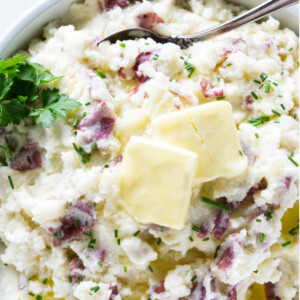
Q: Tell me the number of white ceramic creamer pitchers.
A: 0